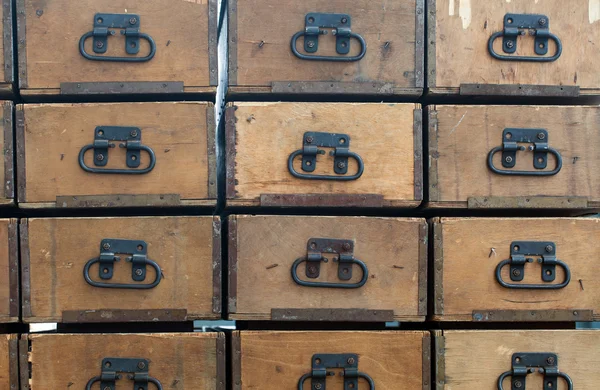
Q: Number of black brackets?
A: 12